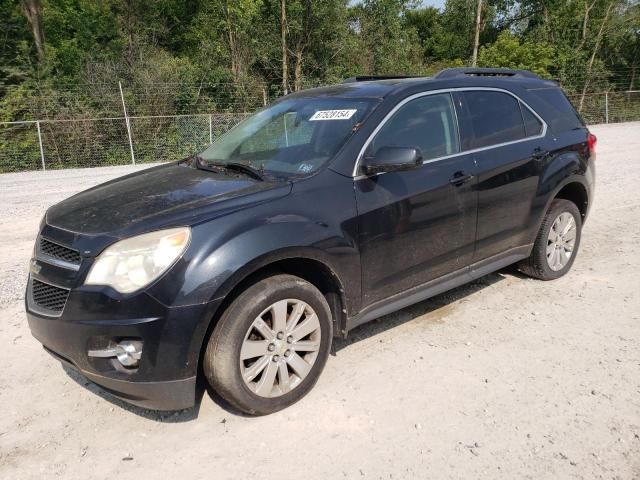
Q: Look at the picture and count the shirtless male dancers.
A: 0